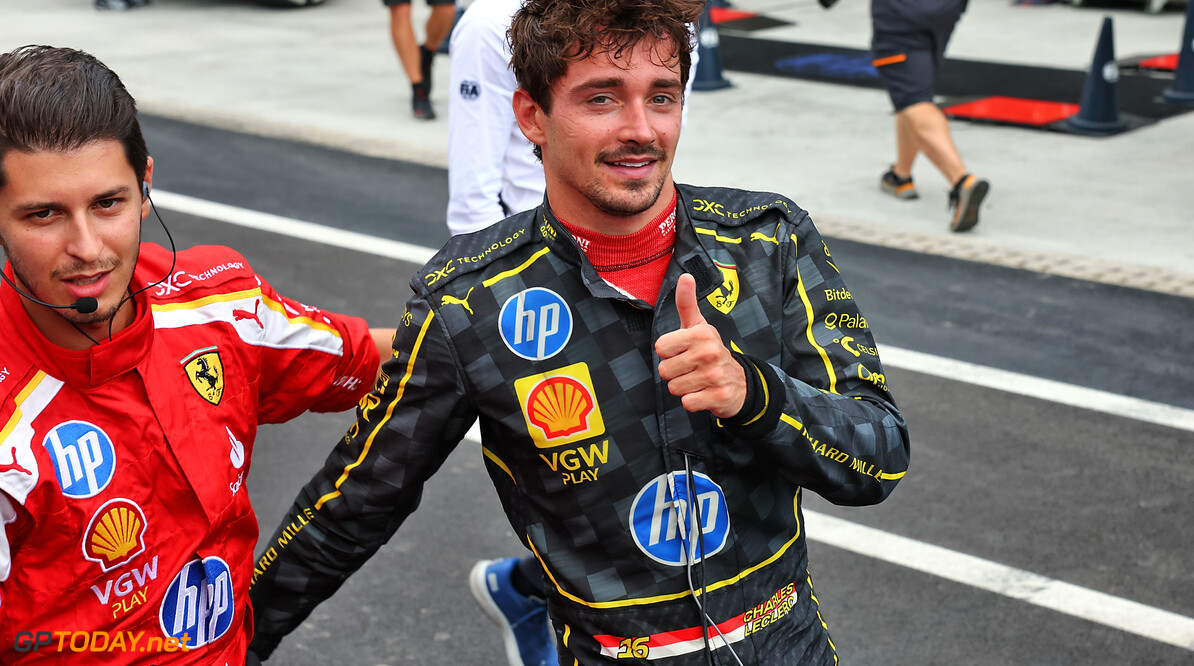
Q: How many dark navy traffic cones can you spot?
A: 3